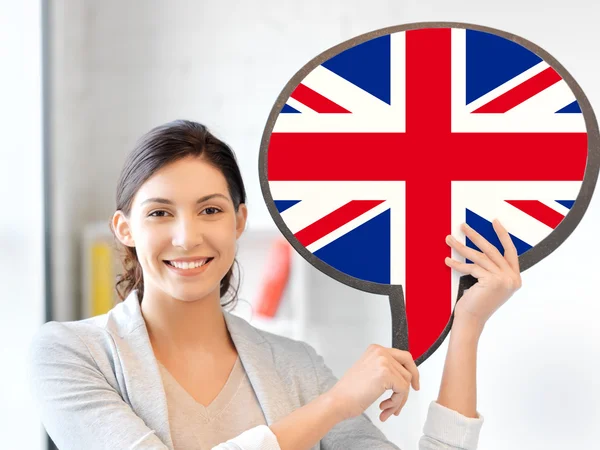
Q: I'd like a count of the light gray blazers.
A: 1